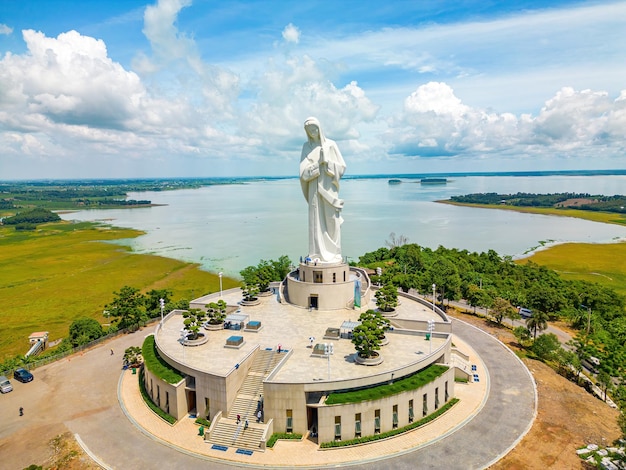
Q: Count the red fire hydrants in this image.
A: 0